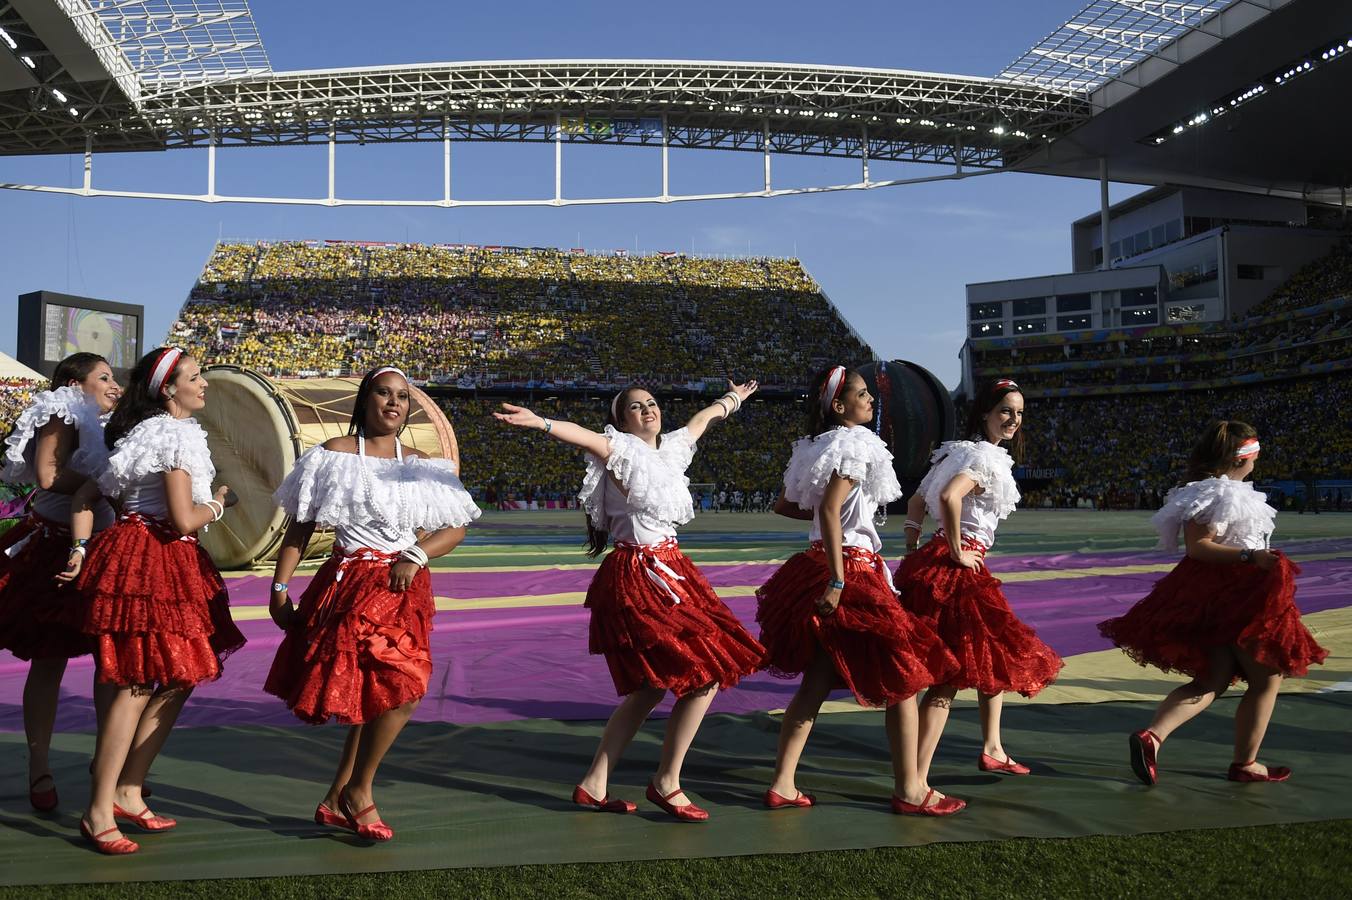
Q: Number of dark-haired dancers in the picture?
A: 7